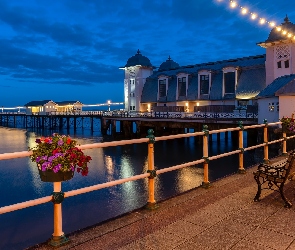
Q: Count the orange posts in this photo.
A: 6